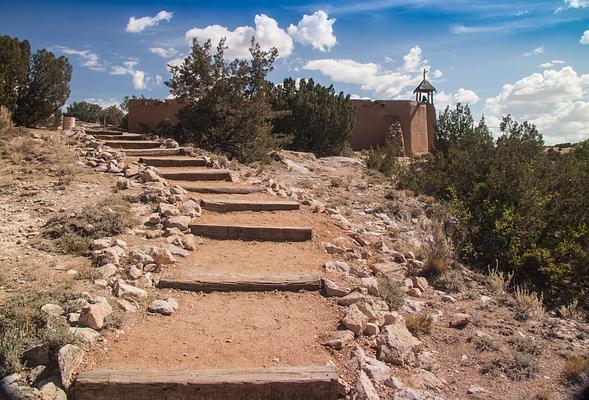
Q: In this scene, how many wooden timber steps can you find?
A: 11